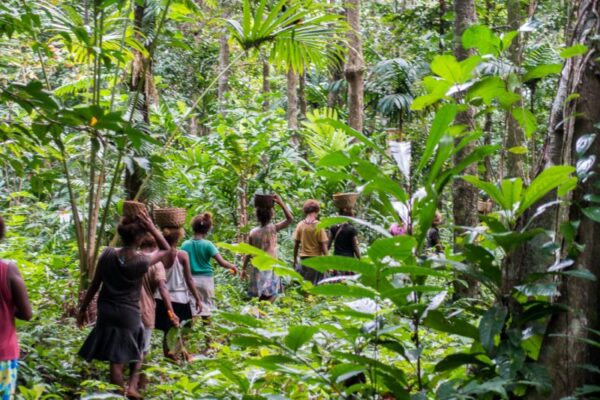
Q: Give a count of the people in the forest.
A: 10